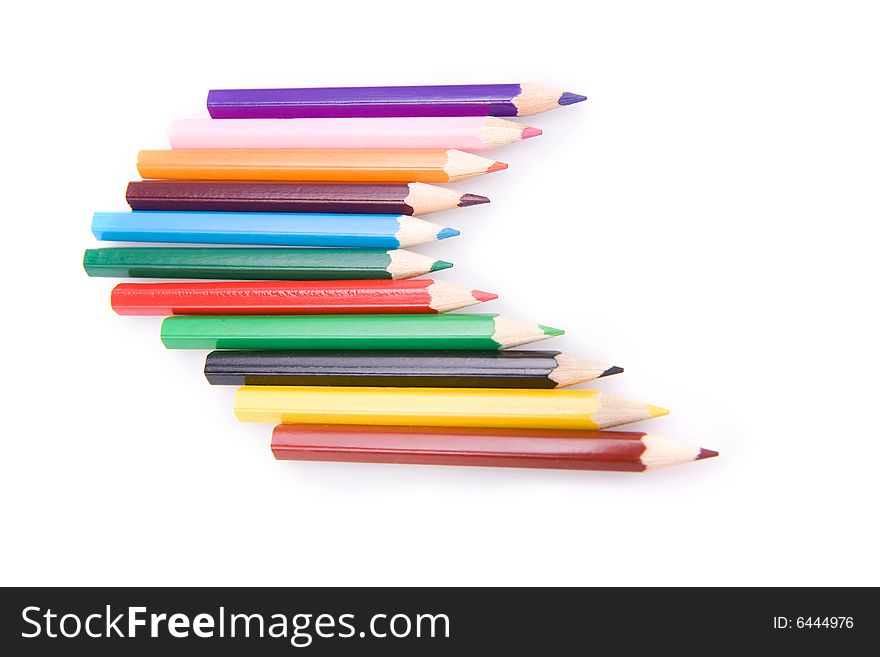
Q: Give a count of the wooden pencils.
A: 11